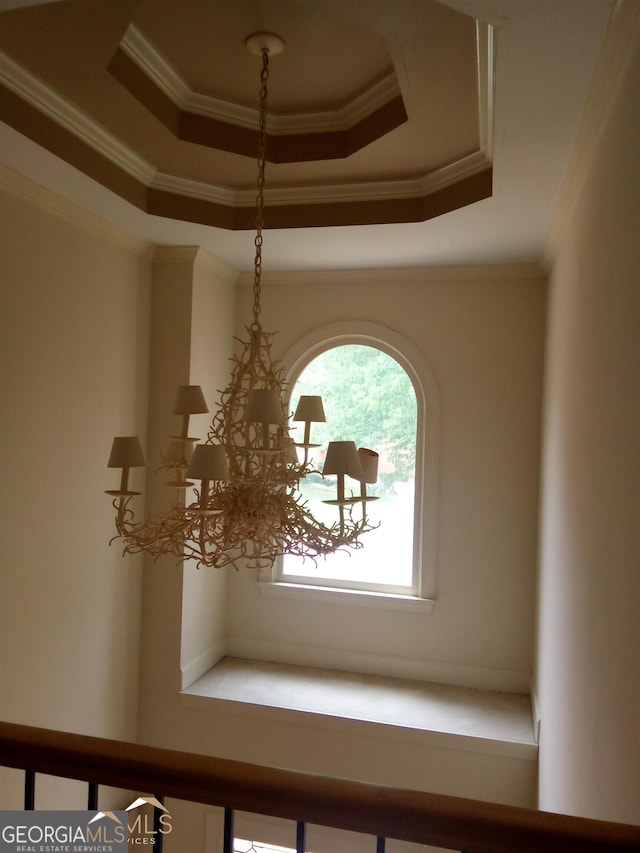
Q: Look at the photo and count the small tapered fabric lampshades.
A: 9